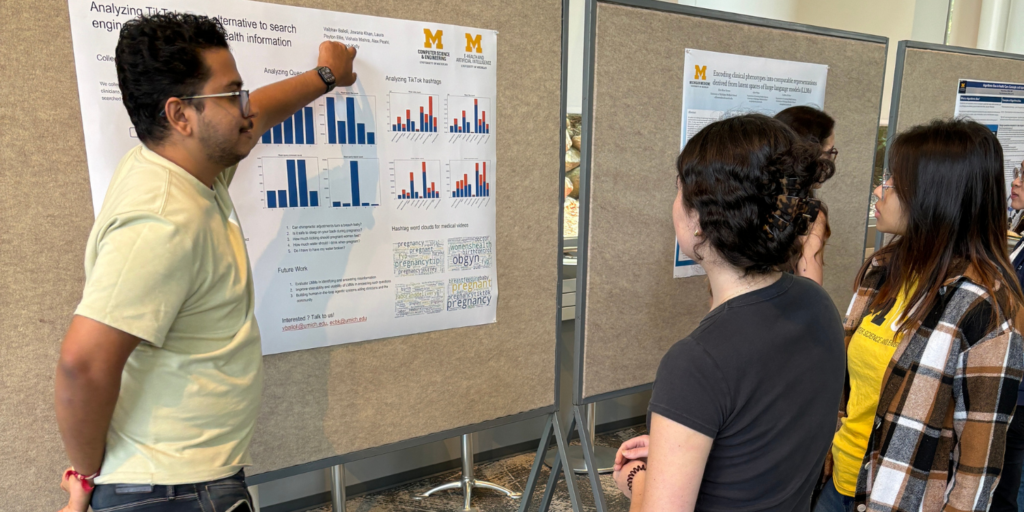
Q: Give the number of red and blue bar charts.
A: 4